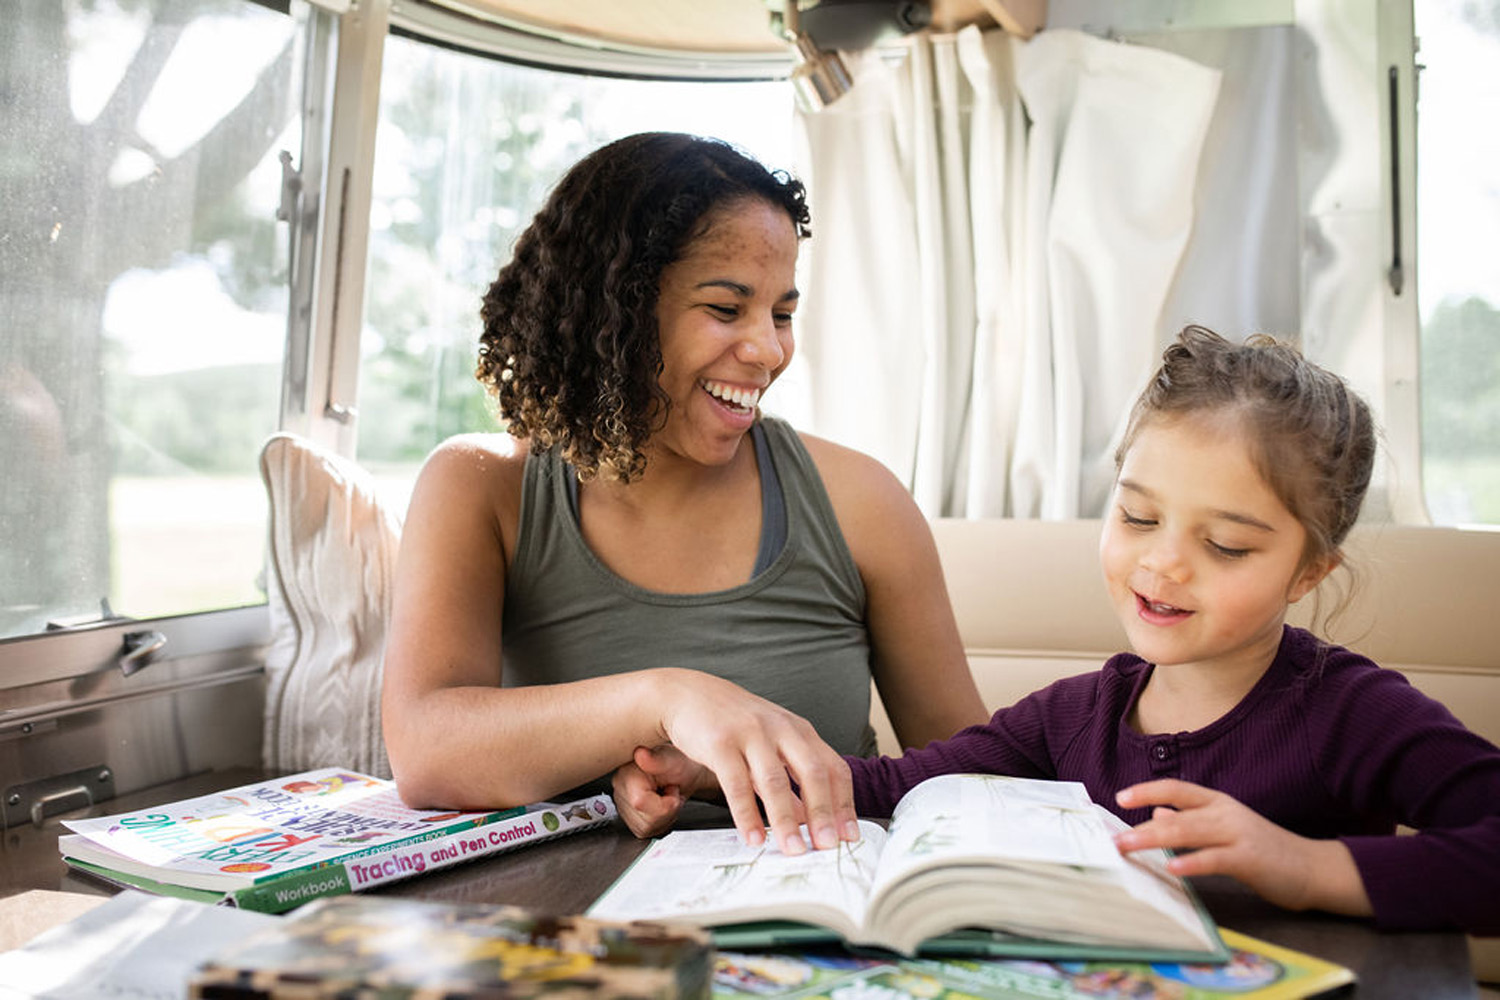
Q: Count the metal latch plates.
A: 1